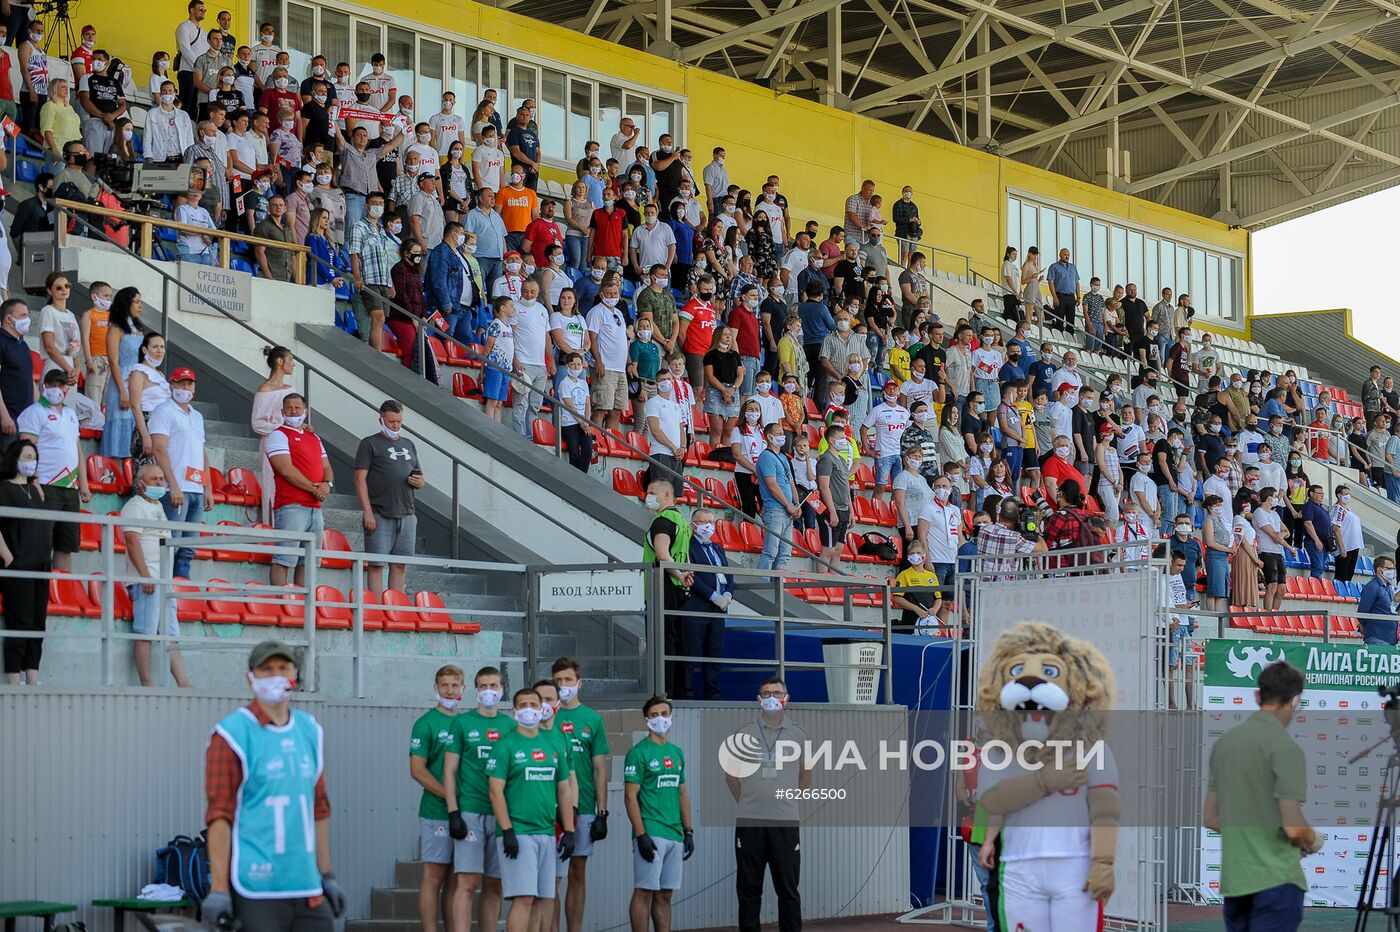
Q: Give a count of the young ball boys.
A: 6